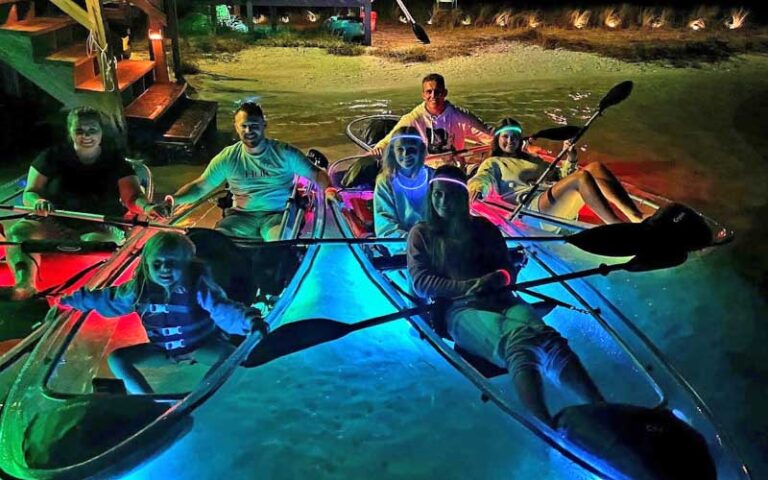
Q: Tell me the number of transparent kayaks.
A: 4